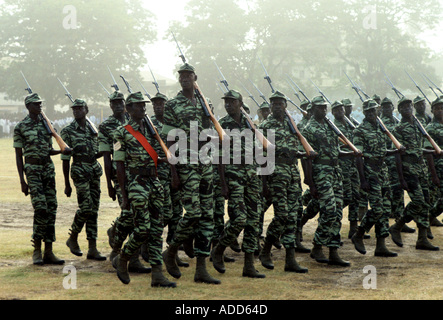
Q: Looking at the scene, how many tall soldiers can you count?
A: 1